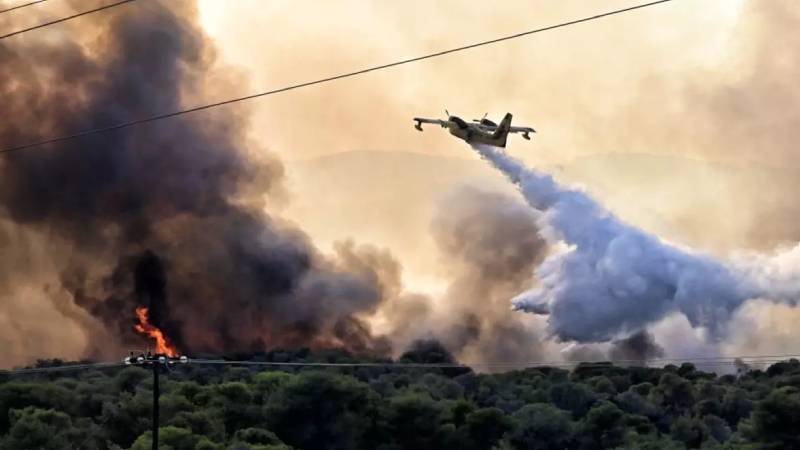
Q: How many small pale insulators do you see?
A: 4